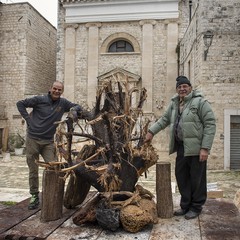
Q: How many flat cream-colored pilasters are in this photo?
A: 4